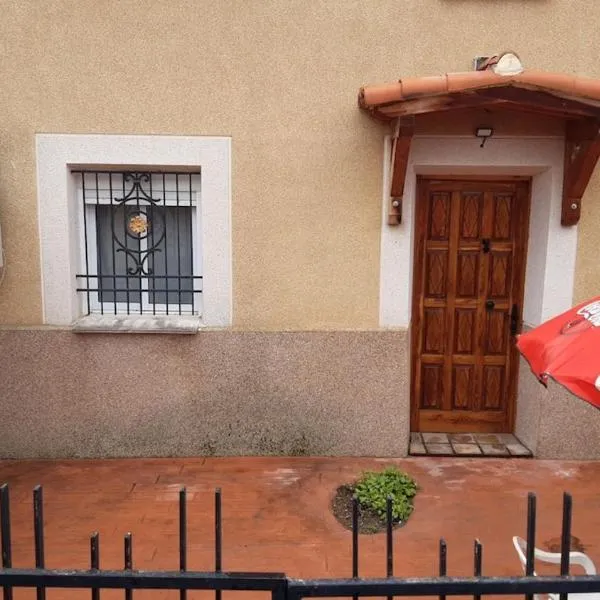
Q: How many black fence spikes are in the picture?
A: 12